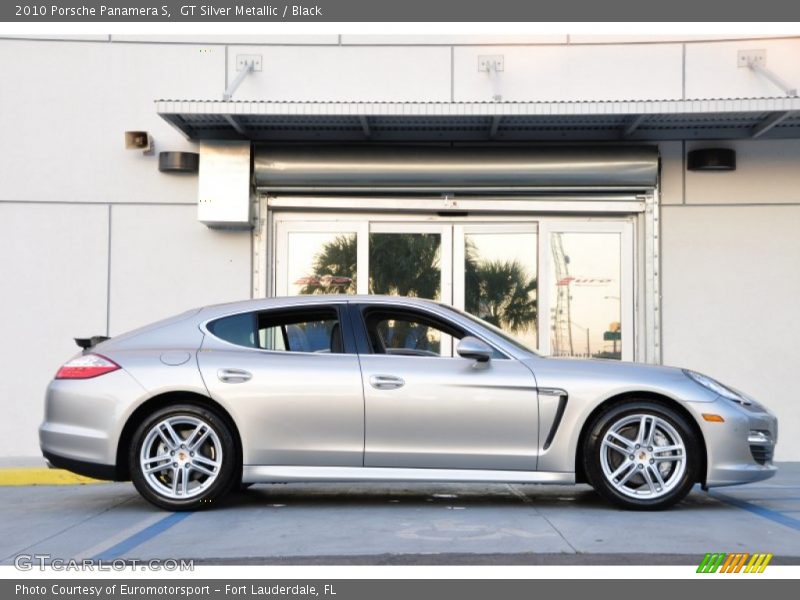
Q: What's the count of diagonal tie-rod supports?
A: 3